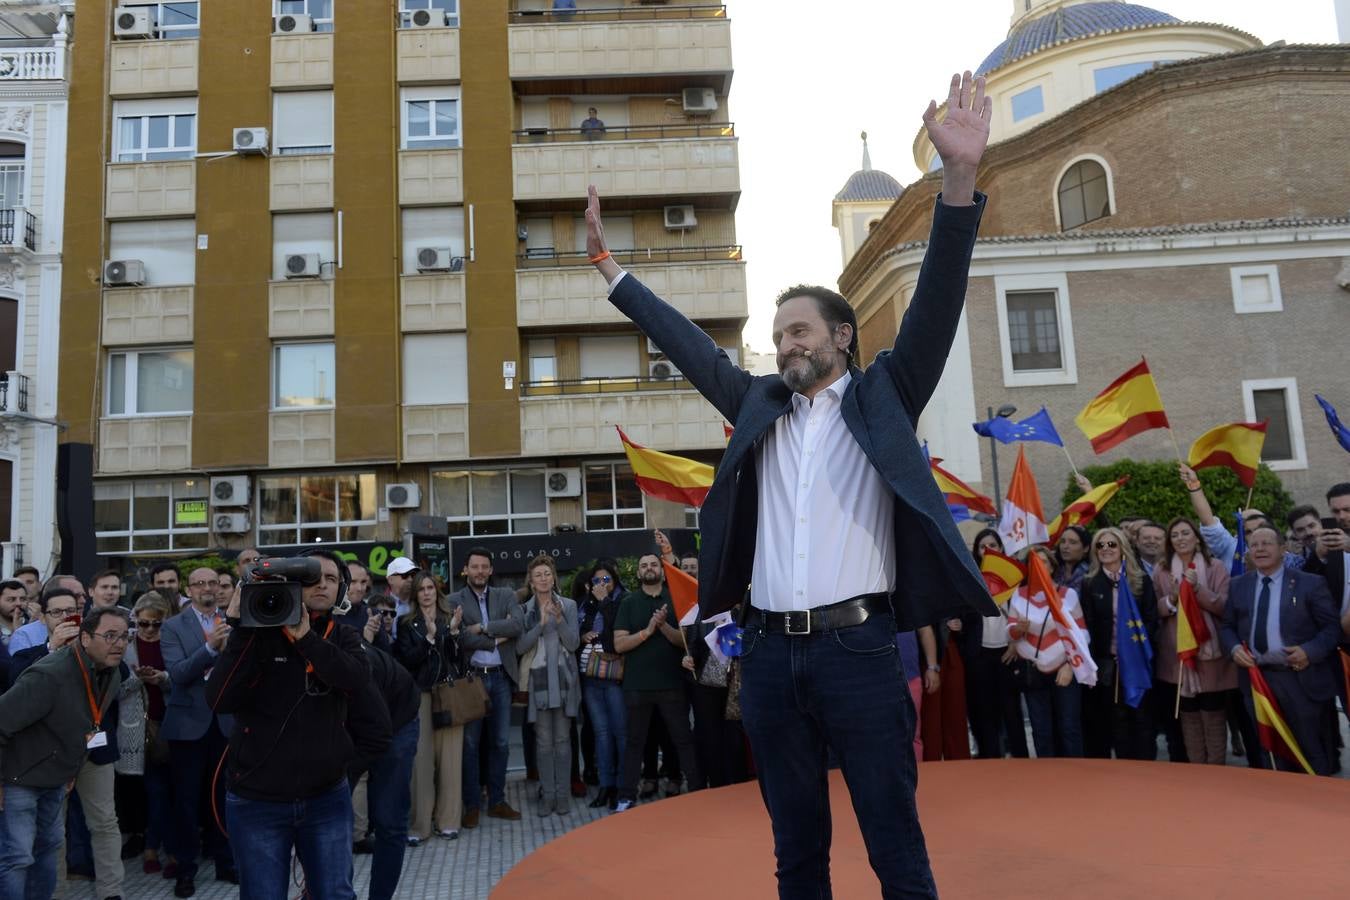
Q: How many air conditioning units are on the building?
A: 15